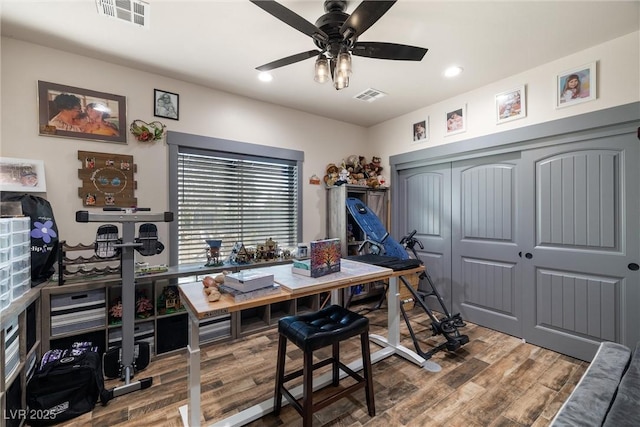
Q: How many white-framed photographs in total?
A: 4